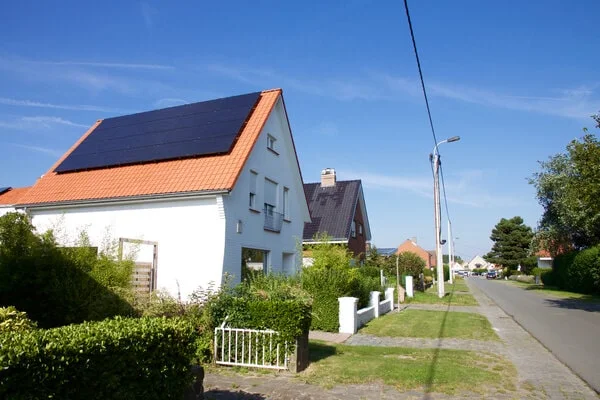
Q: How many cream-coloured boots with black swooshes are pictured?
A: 0